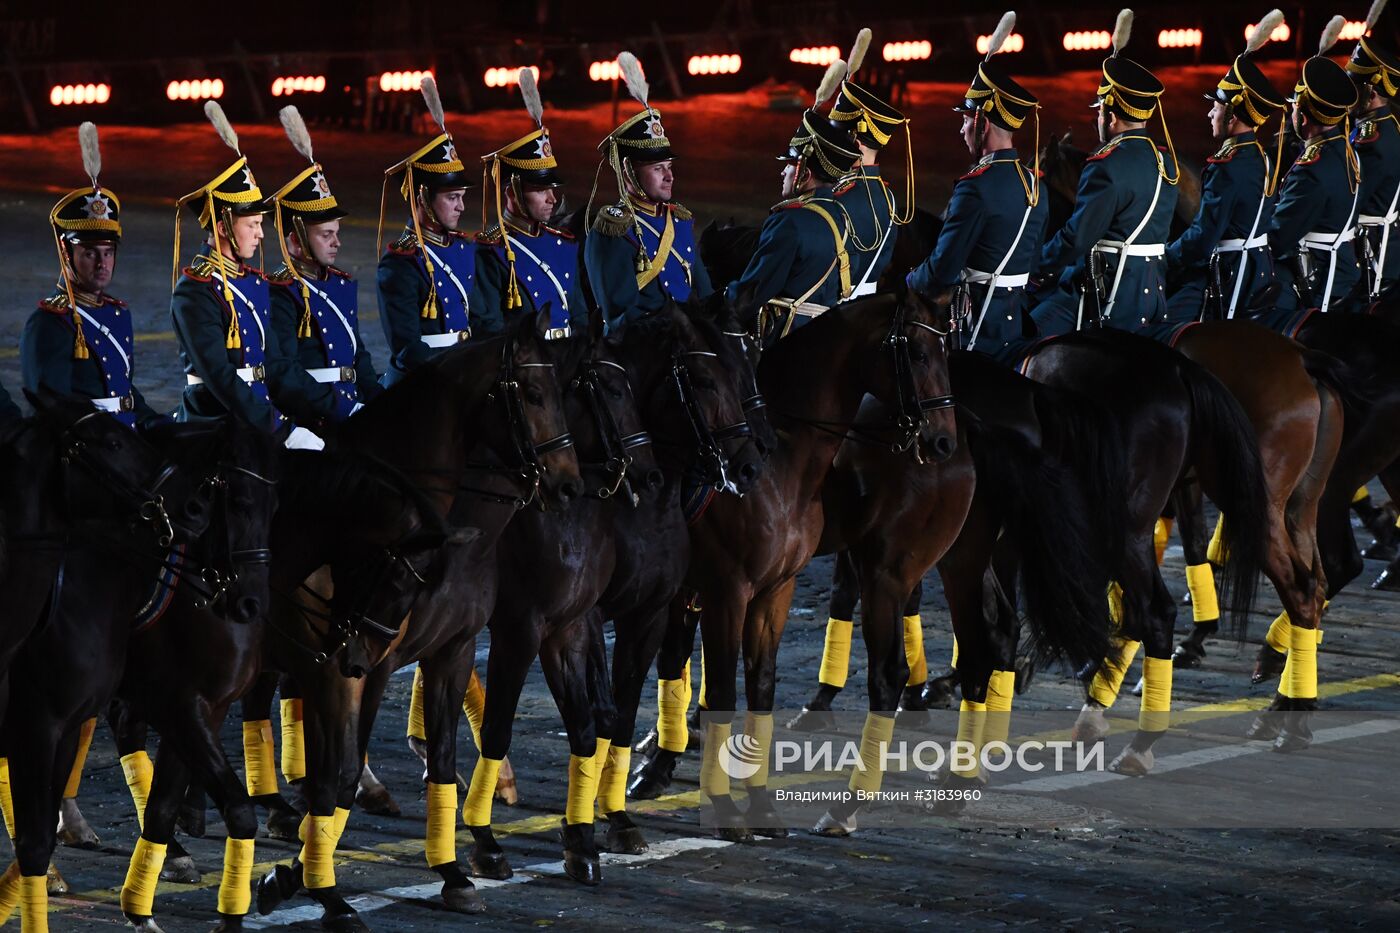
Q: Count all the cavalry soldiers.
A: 13